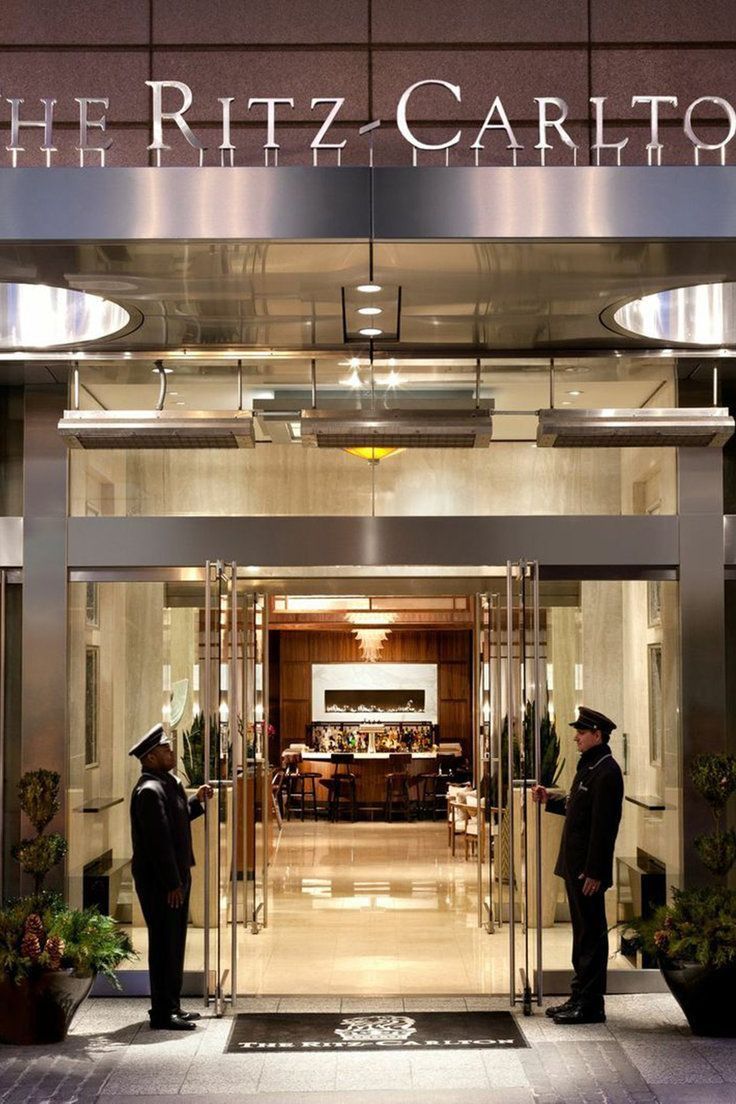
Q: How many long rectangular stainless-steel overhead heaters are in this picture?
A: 3